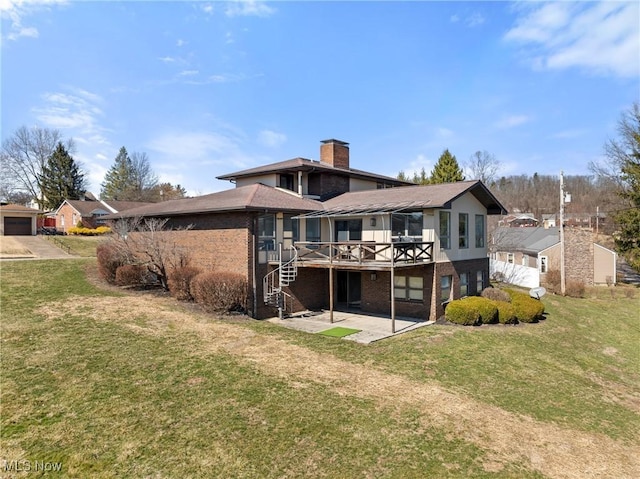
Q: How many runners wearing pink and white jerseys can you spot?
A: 0